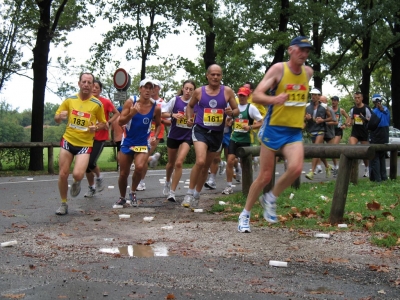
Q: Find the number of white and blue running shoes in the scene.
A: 2